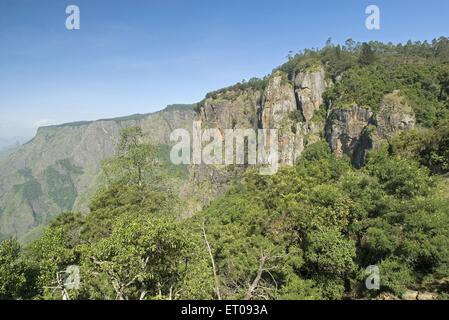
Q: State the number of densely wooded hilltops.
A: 1